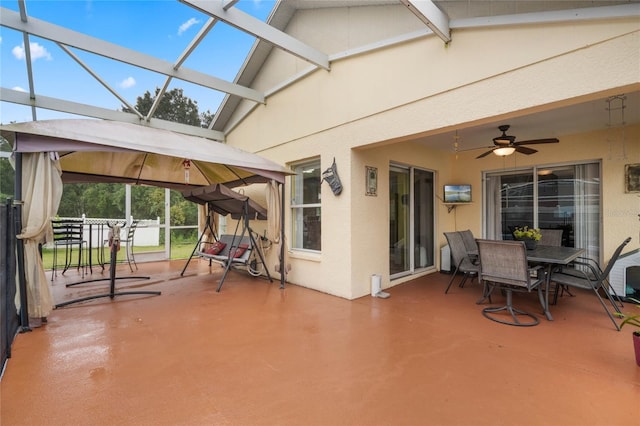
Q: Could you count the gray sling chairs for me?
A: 6